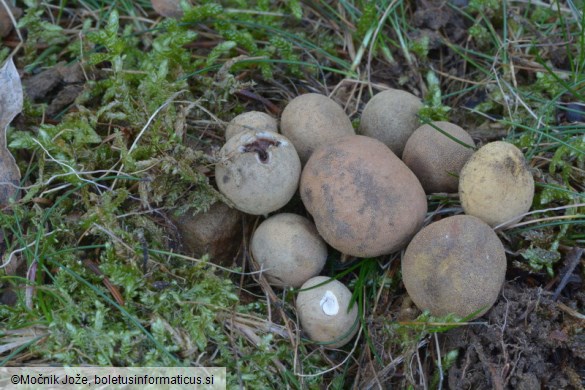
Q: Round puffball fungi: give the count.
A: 10